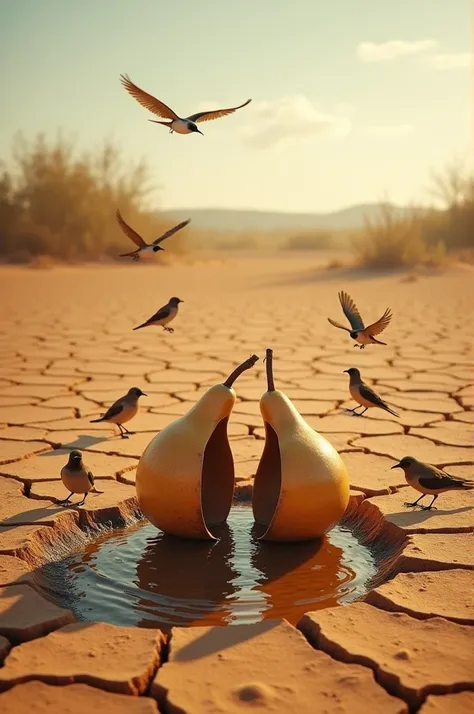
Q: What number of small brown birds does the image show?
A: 8